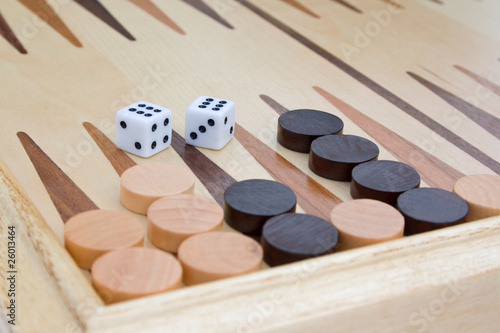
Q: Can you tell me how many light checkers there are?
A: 7